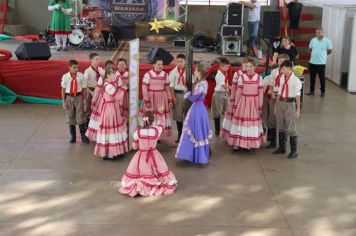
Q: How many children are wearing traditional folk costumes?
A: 14